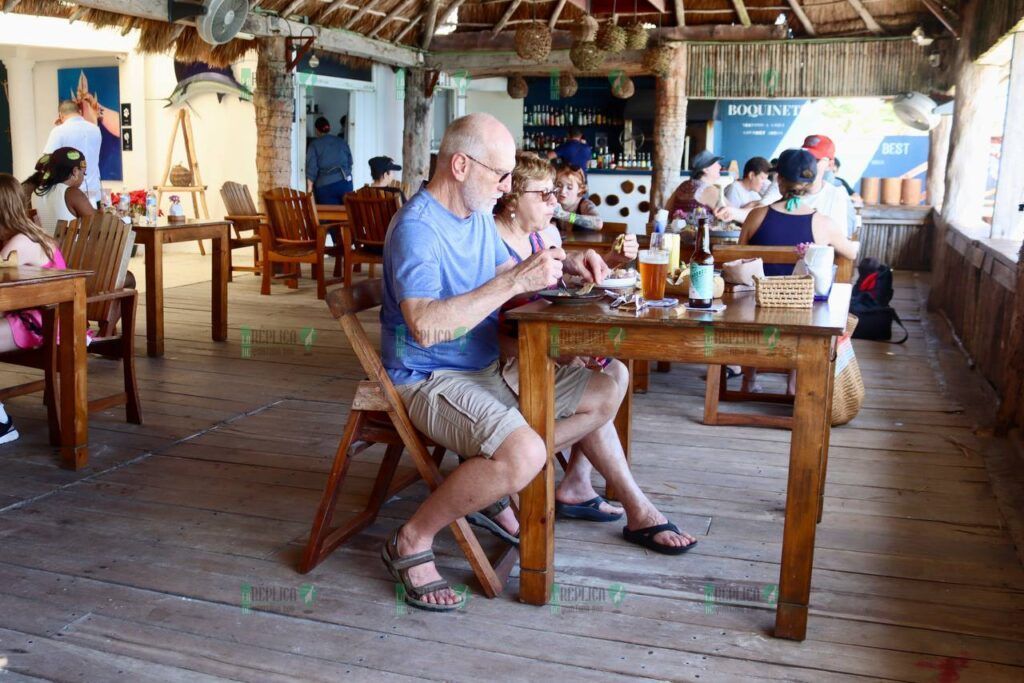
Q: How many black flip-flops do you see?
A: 2